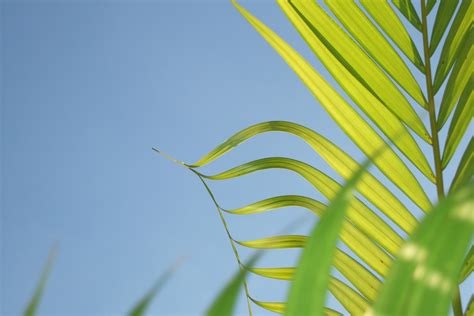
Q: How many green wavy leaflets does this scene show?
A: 6